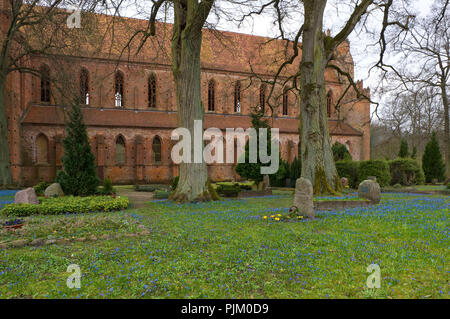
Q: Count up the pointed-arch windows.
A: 12